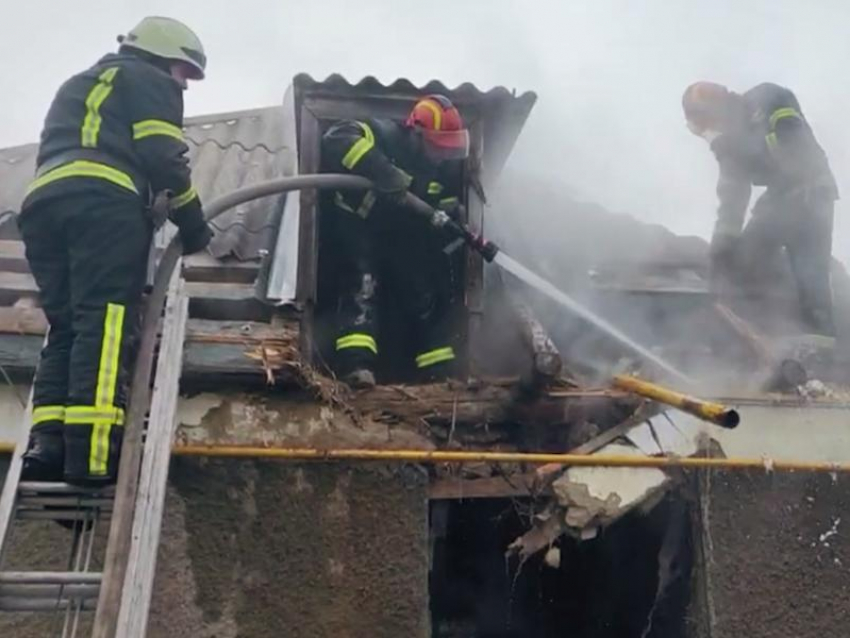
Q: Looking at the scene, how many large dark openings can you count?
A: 2